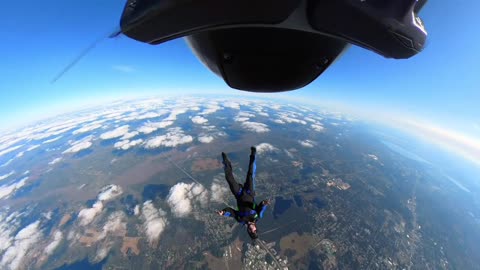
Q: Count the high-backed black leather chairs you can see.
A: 0